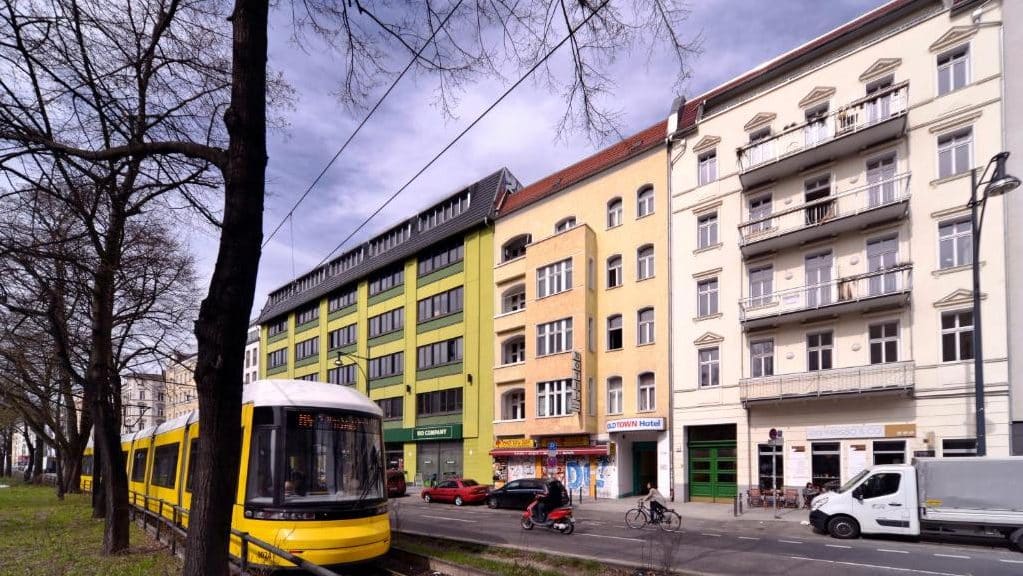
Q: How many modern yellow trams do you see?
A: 1